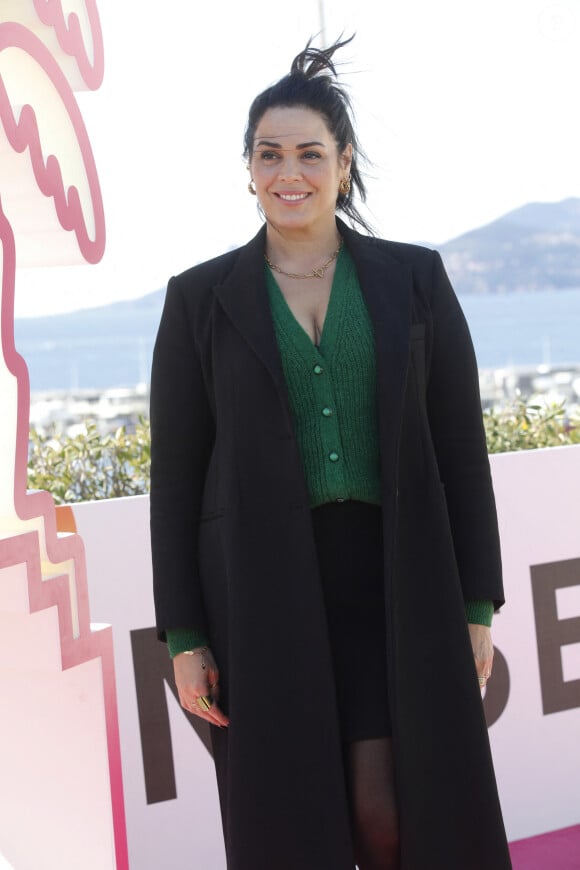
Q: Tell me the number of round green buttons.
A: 3